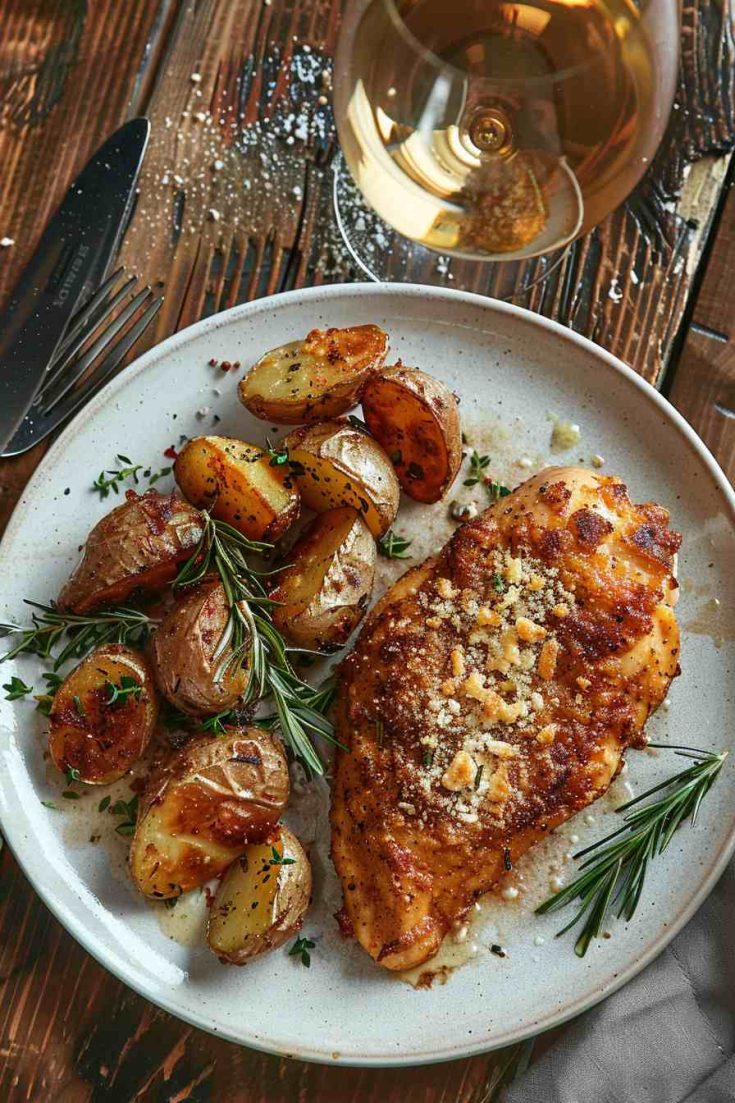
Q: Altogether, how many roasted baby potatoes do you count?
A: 10